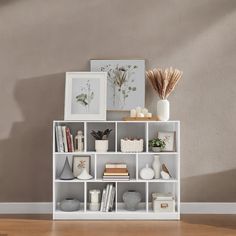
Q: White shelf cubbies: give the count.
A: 11